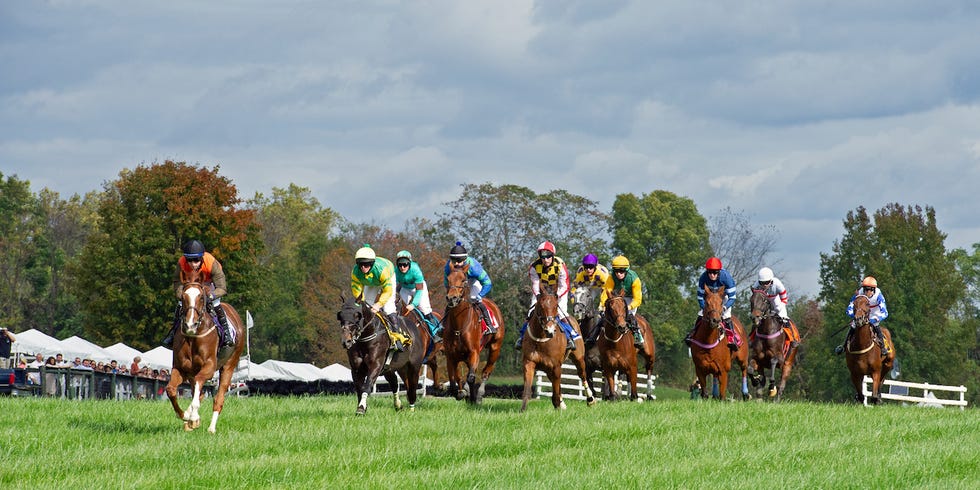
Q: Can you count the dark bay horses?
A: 2